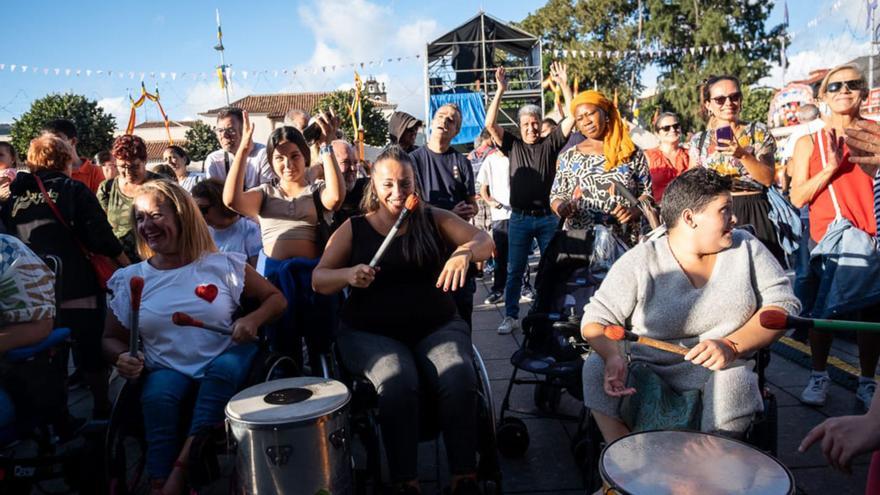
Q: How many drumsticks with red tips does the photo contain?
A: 5